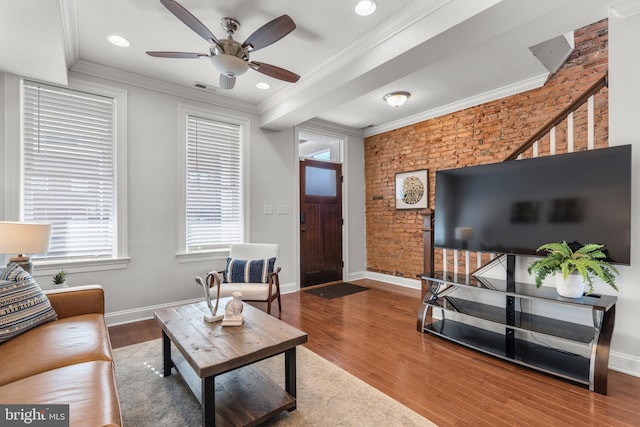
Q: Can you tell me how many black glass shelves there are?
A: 3